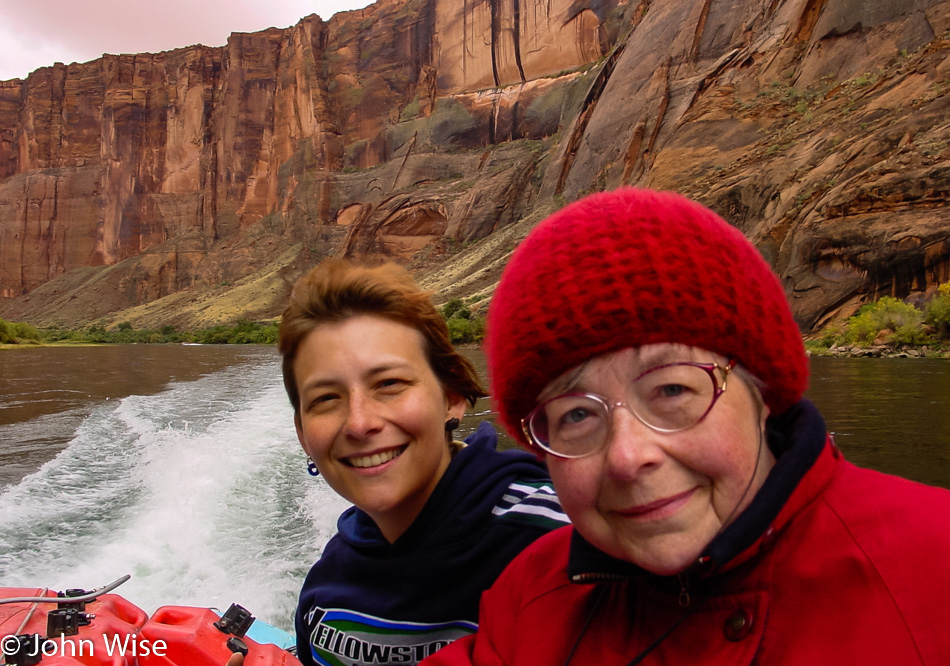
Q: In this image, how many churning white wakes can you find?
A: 1